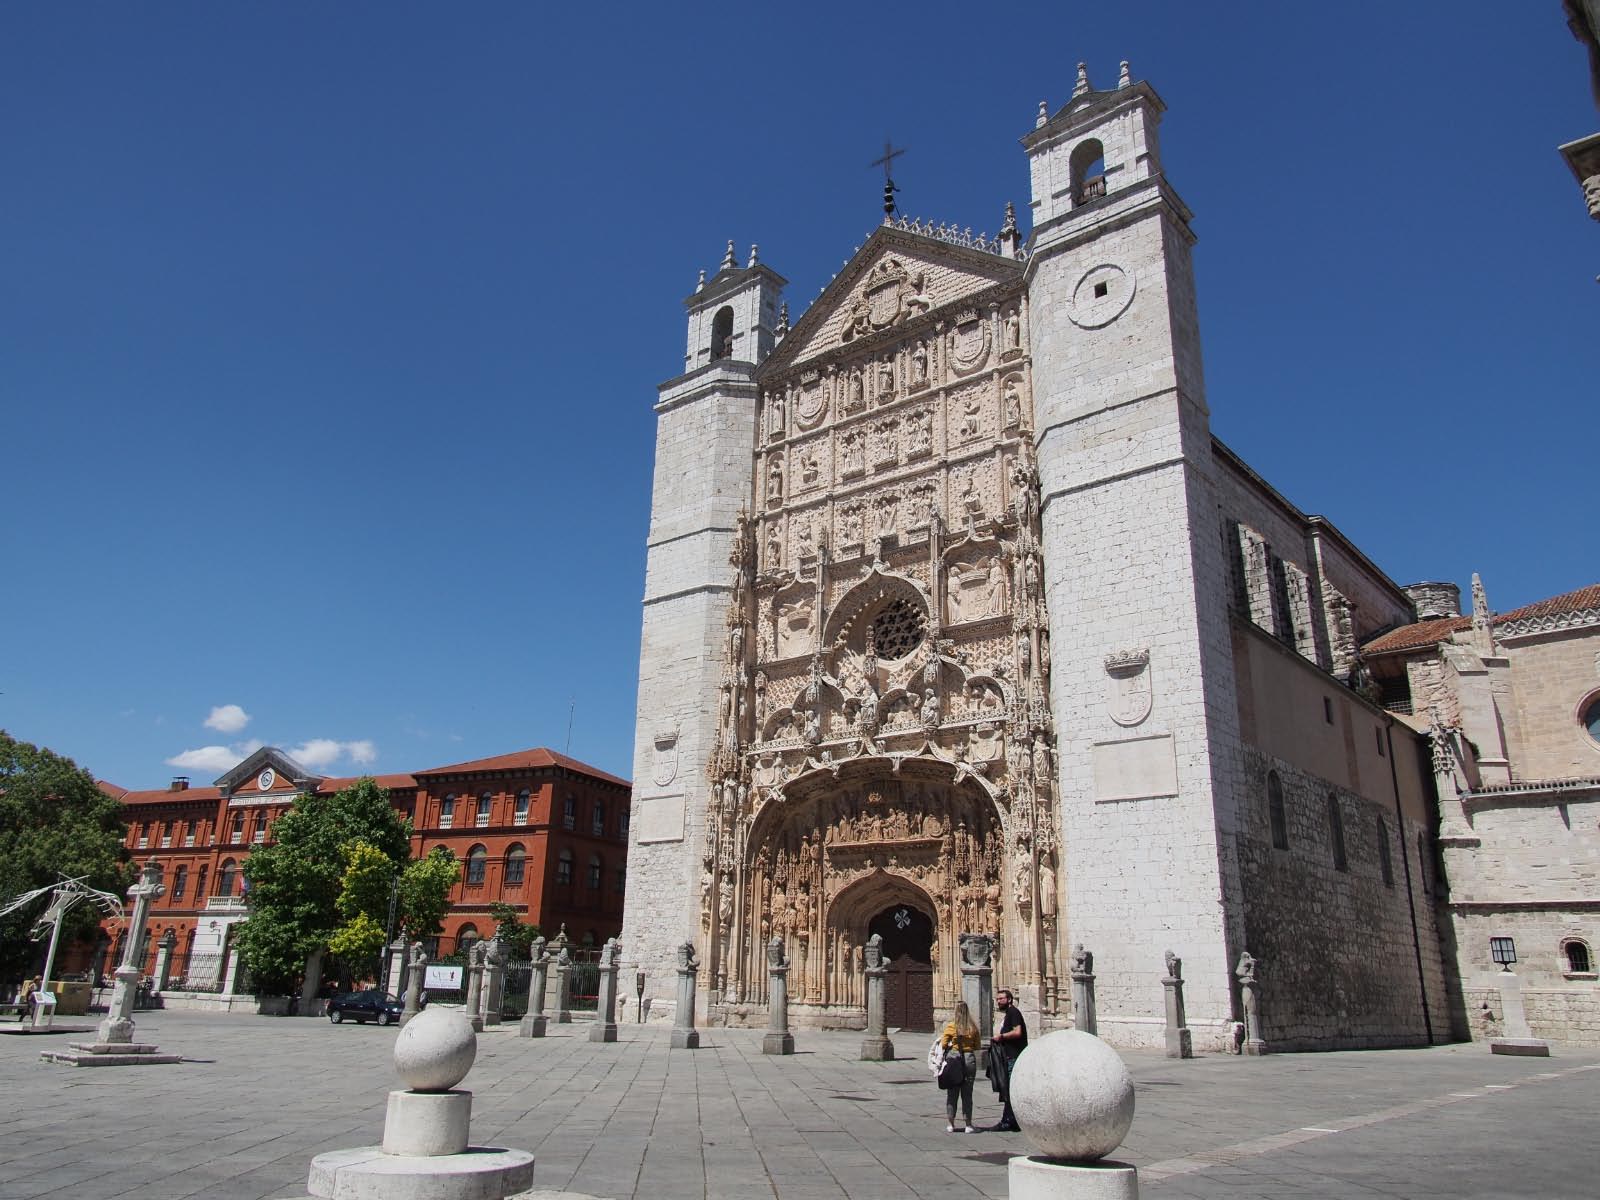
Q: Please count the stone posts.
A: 13